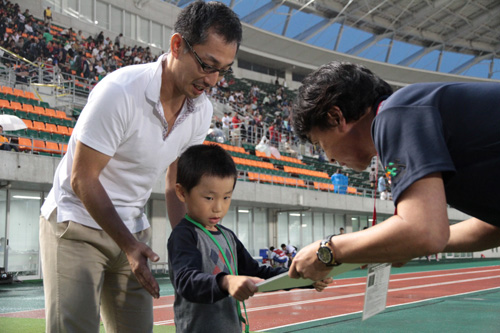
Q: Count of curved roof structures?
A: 1